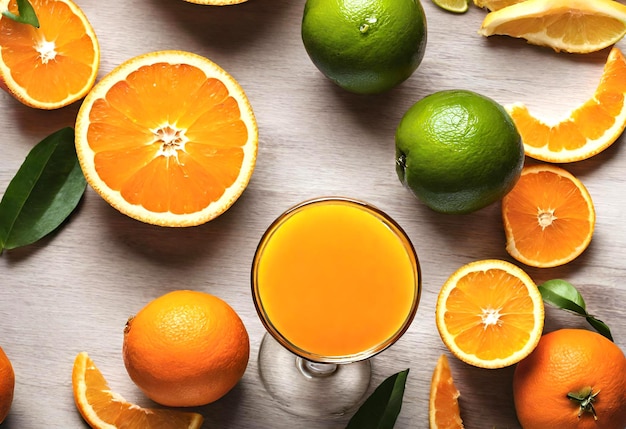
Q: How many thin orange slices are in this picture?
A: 3